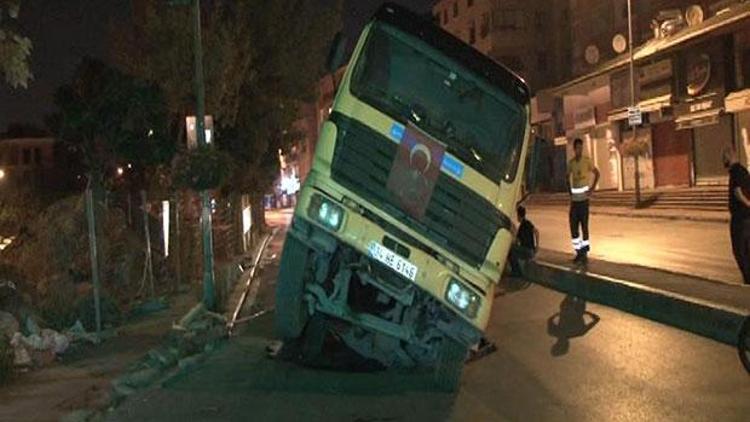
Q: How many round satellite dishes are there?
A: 3